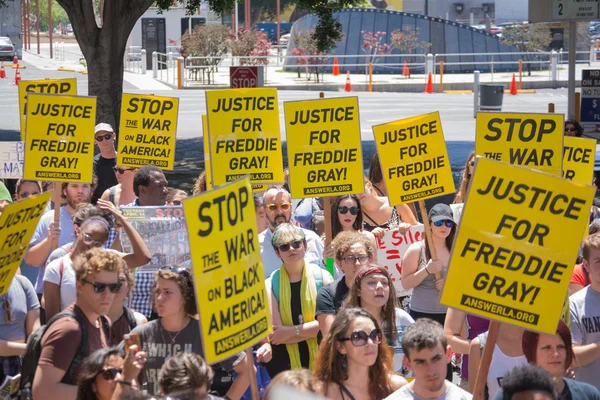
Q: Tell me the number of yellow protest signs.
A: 12